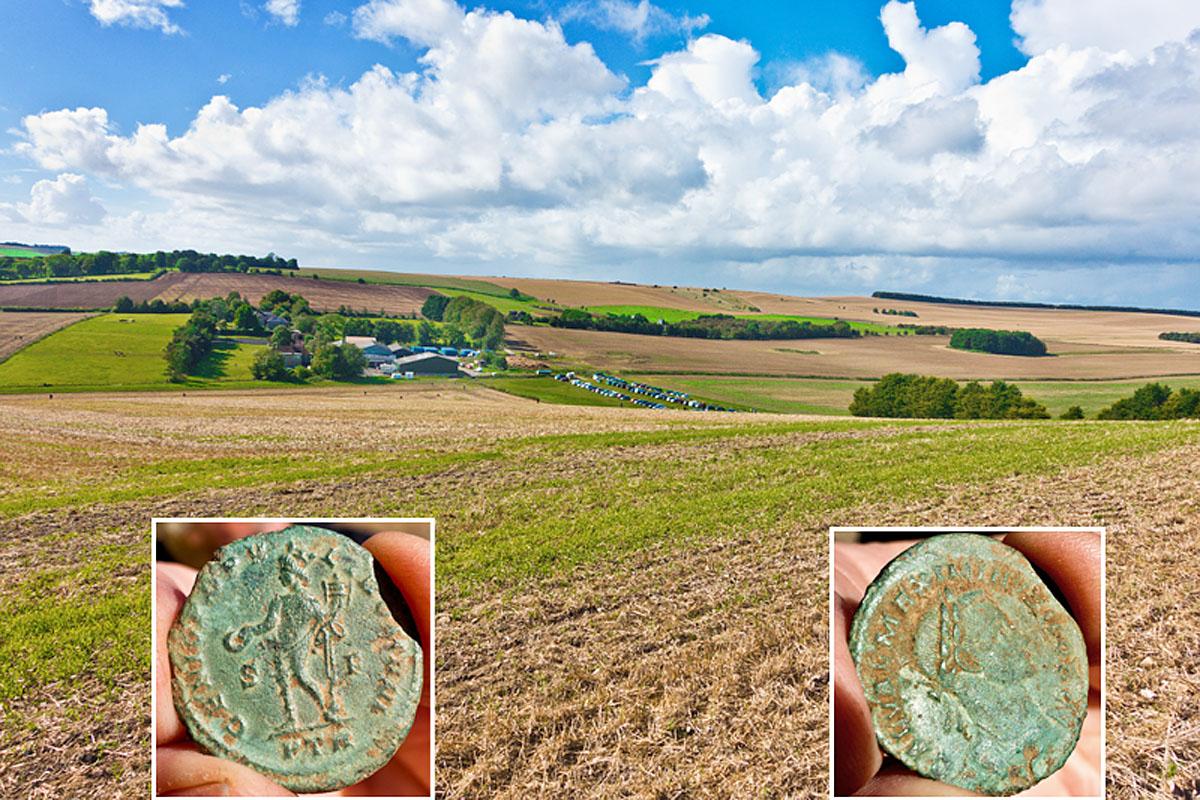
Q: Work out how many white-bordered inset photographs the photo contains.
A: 2